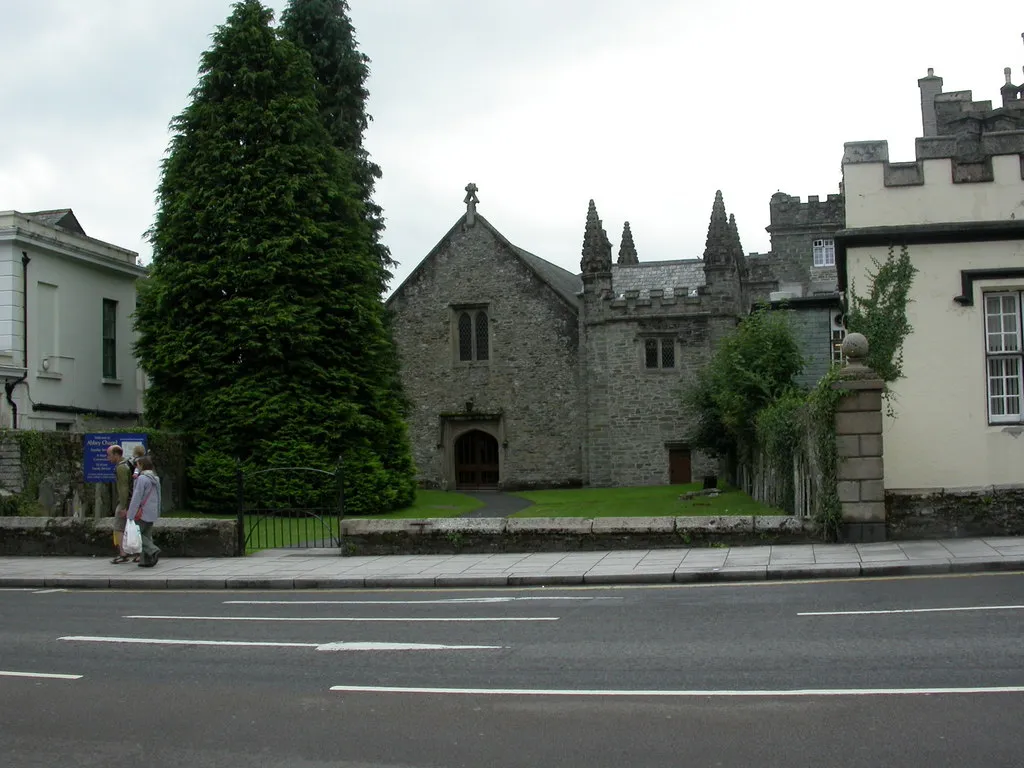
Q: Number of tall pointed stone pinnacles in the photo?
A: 4